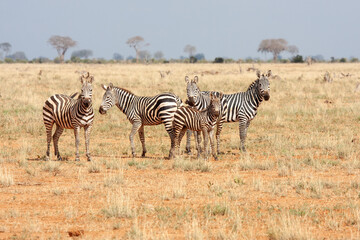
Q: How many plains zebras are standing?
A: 5